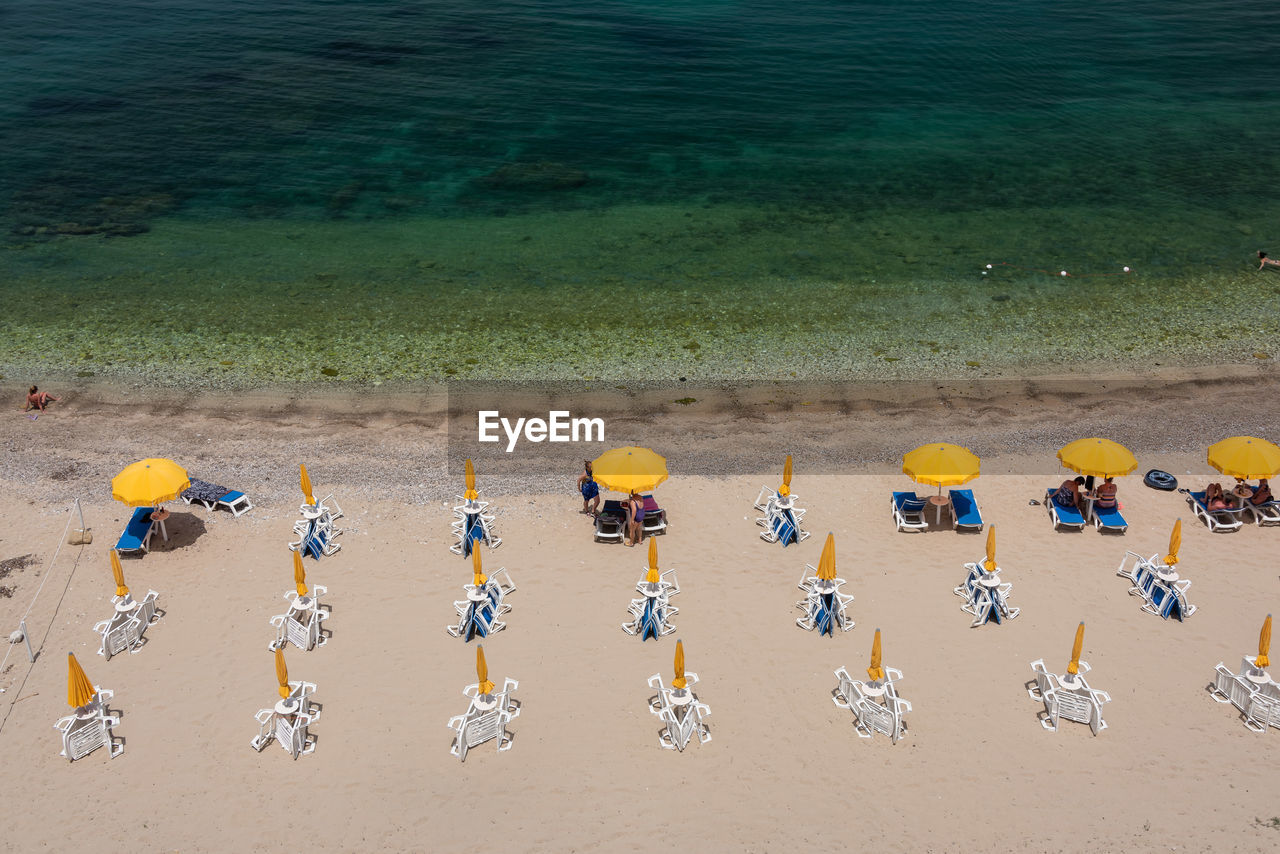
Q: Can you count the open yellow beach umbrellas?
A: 5